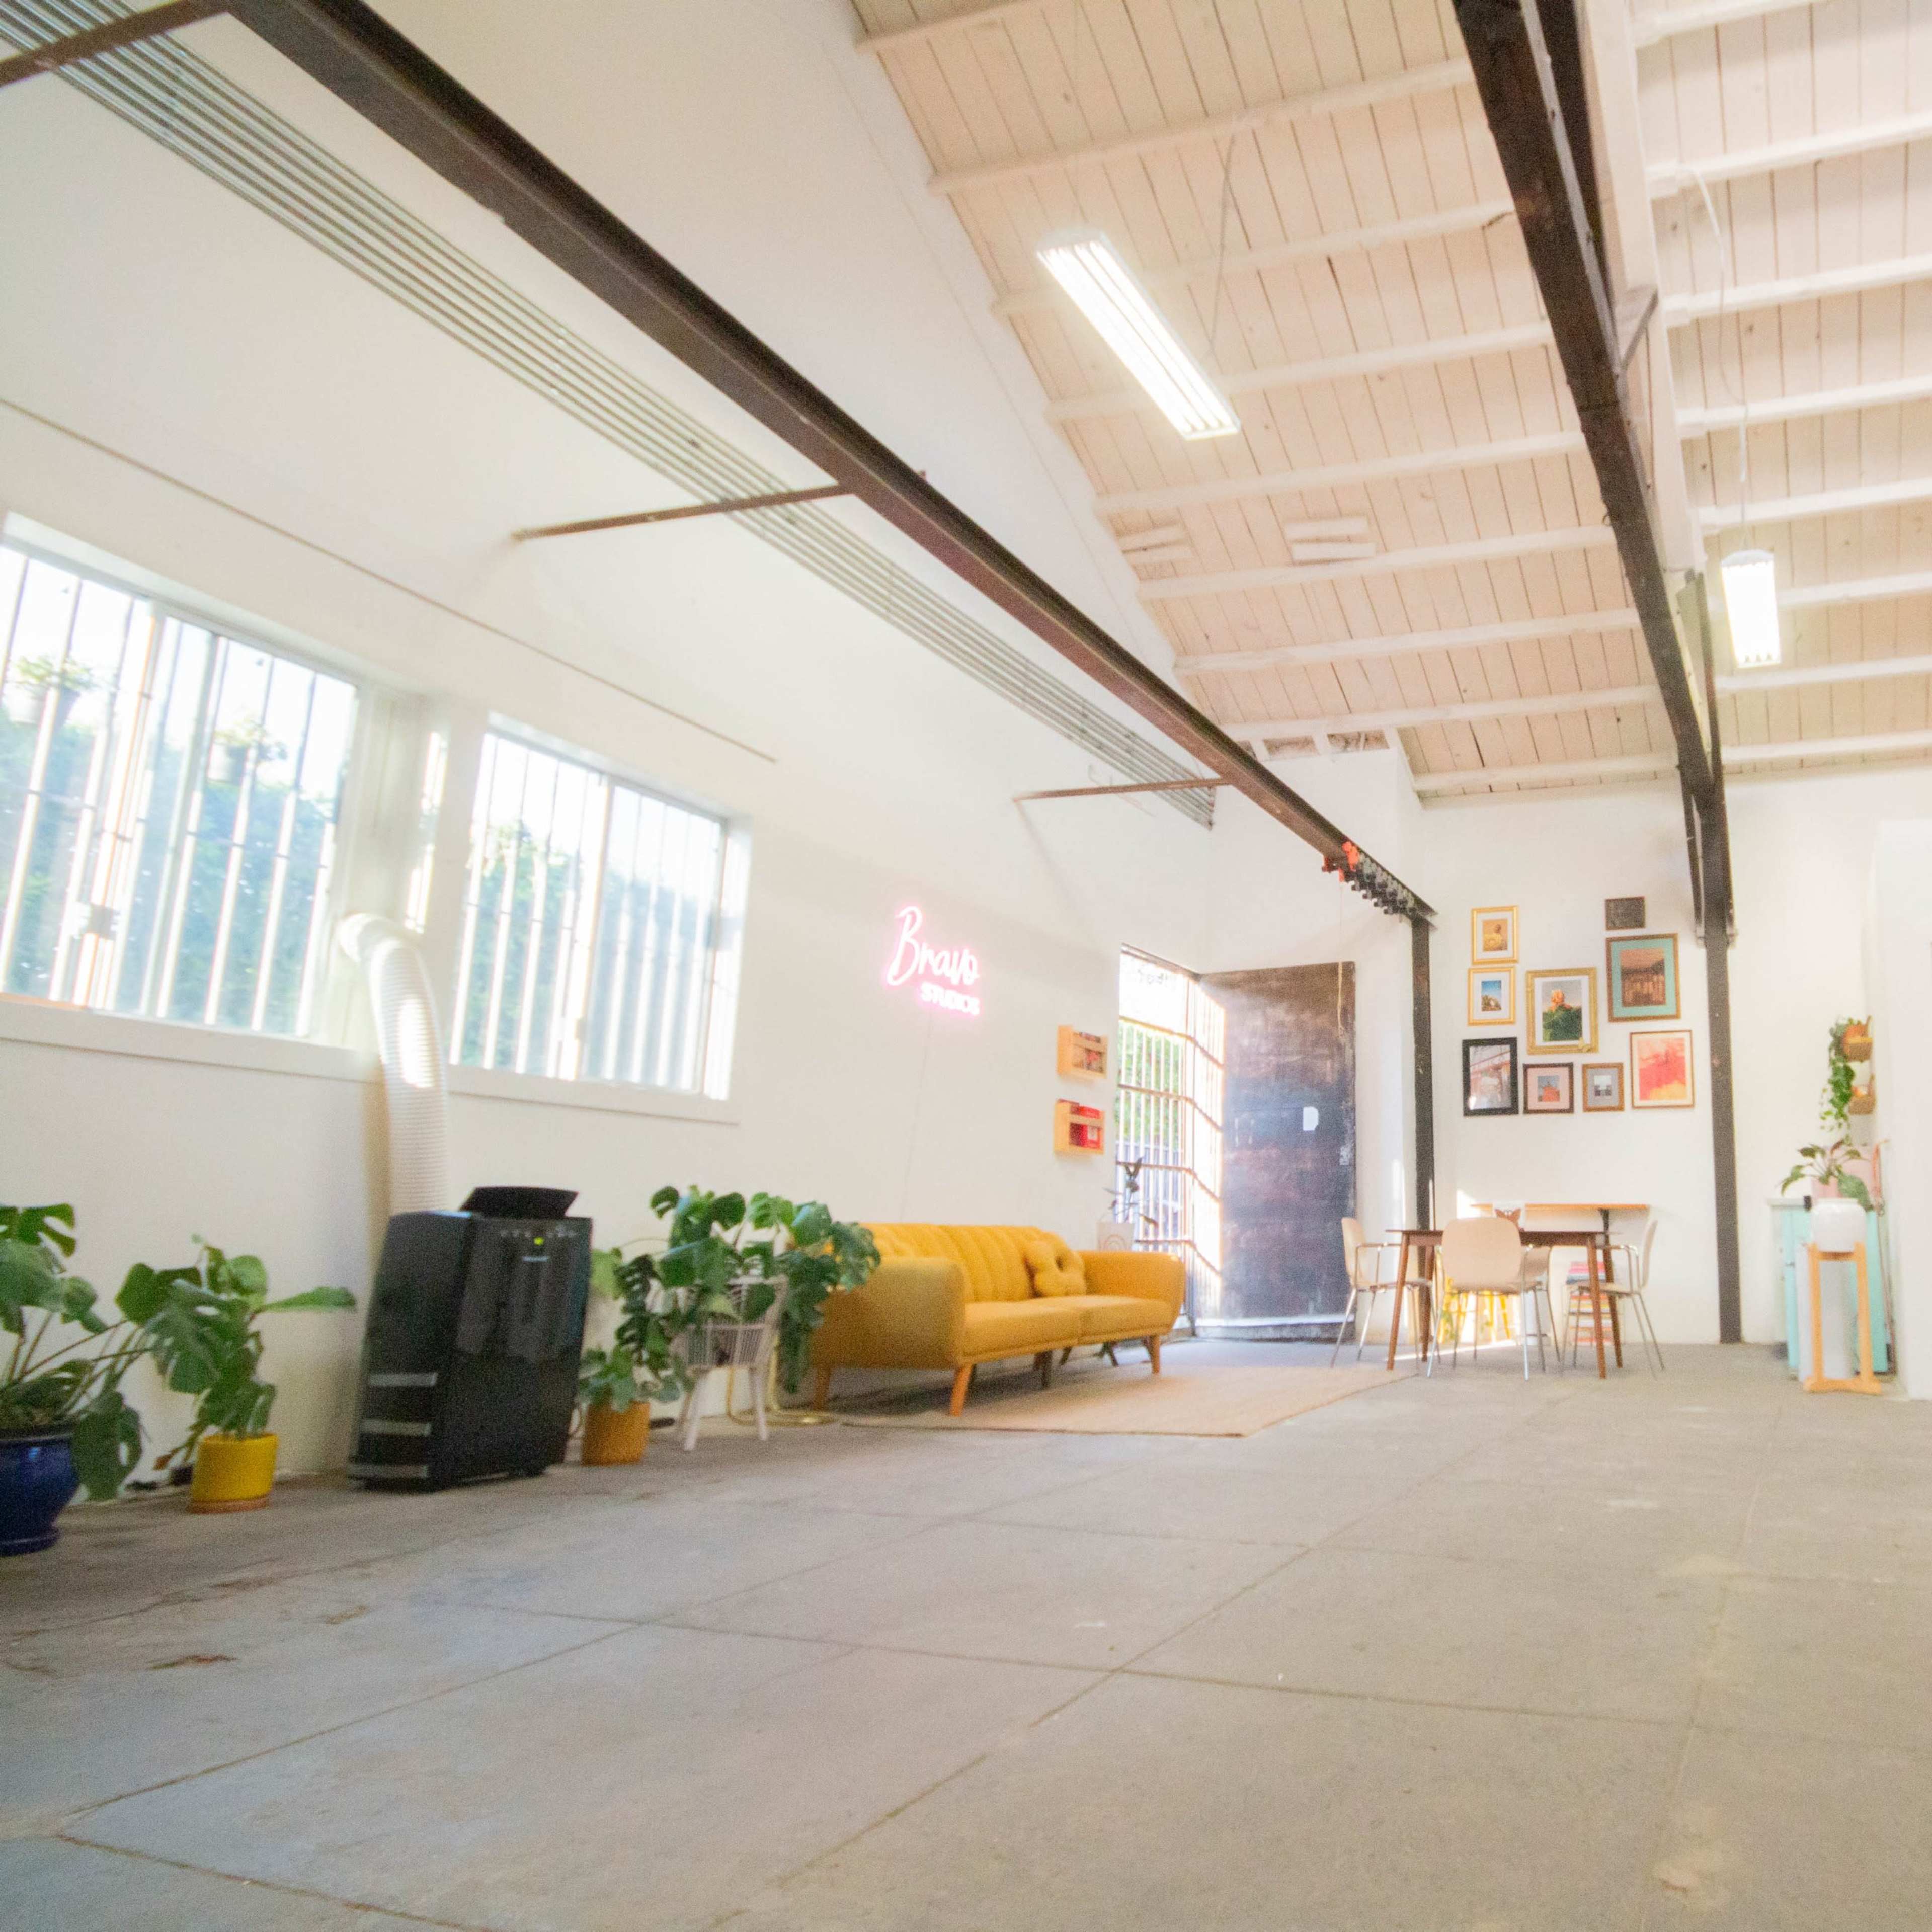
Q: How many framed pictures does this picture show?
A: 9